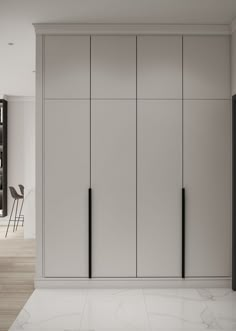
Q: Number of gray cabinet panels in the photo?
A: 8